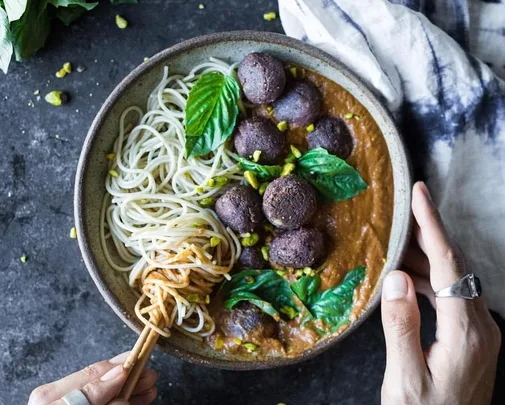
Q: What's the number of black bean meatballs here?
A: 9